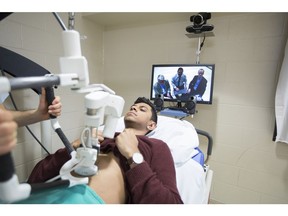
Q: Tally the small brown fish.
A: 0